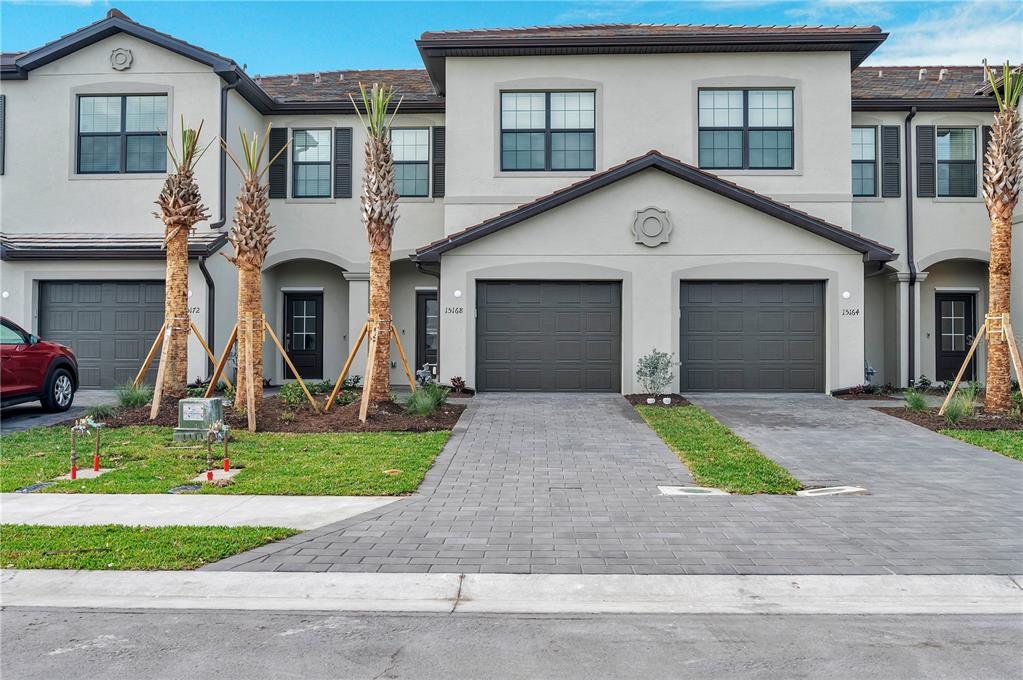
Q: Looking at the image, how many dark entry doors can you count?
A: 3